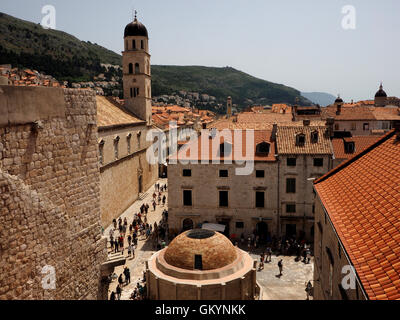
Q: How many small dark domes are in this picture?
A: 3